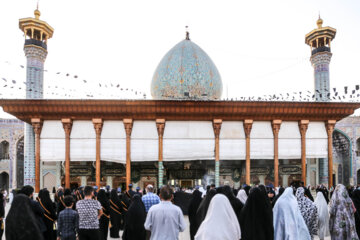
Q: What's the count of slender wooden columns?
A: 10